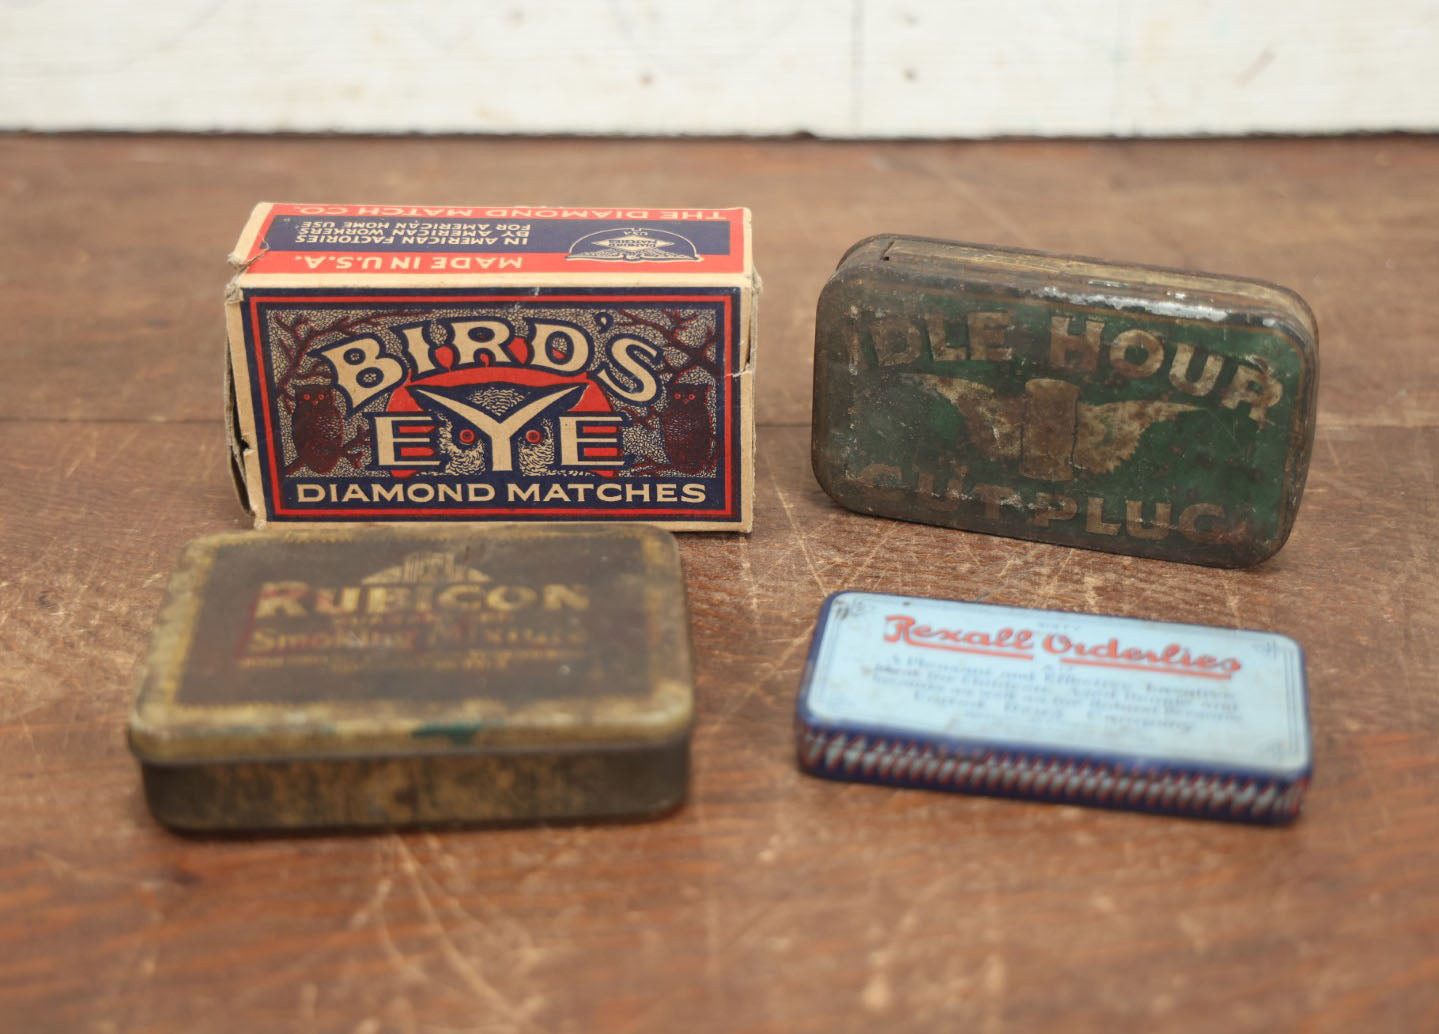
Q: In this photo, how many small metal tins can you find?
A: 3